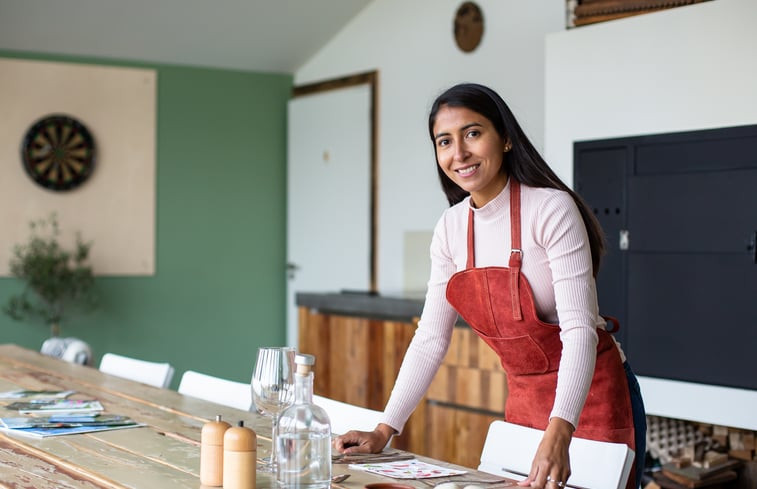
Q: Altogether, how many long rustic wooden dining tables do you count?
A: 1